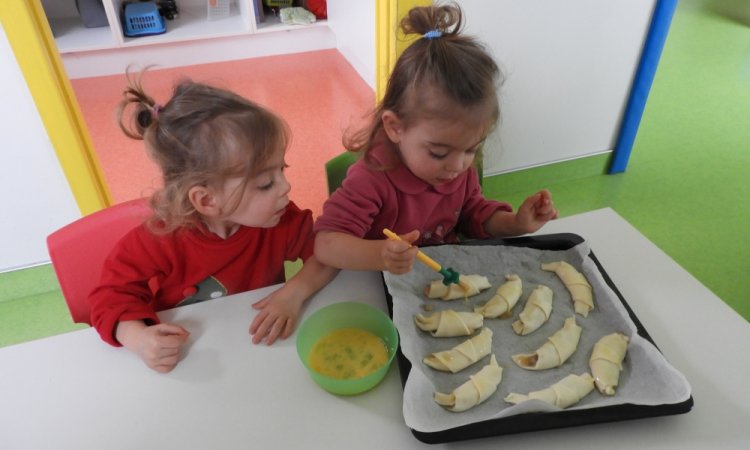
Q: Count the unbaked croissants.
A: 10